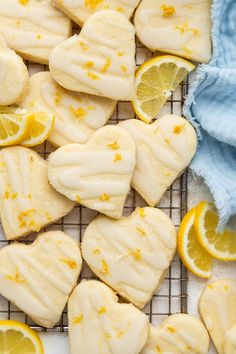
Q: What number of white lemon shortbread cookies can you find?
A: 14